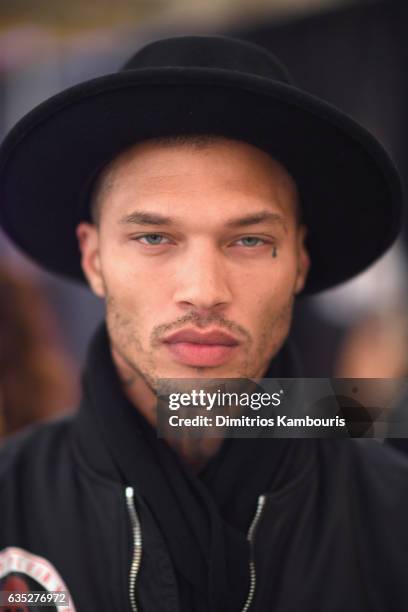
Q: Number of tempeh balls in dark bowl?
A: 0